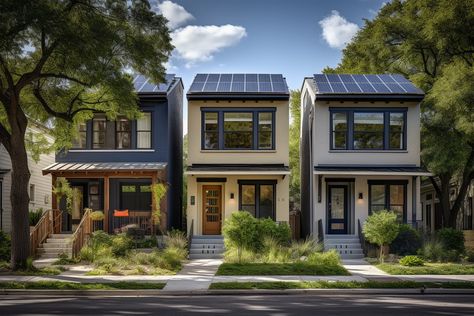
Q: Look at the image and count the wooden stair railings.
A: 2